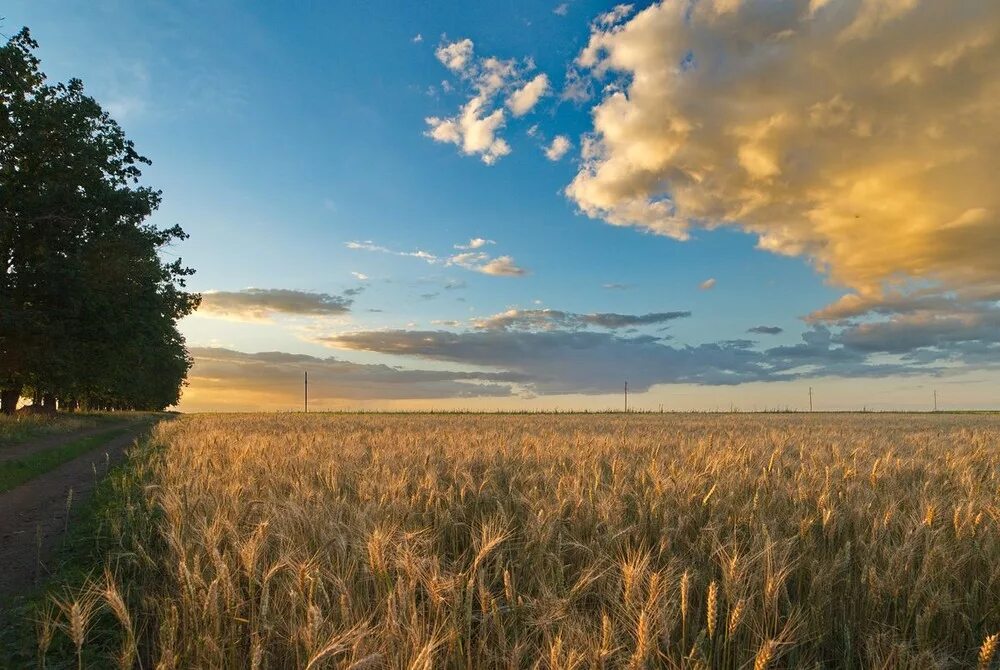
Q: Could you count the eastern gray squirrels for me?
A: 0